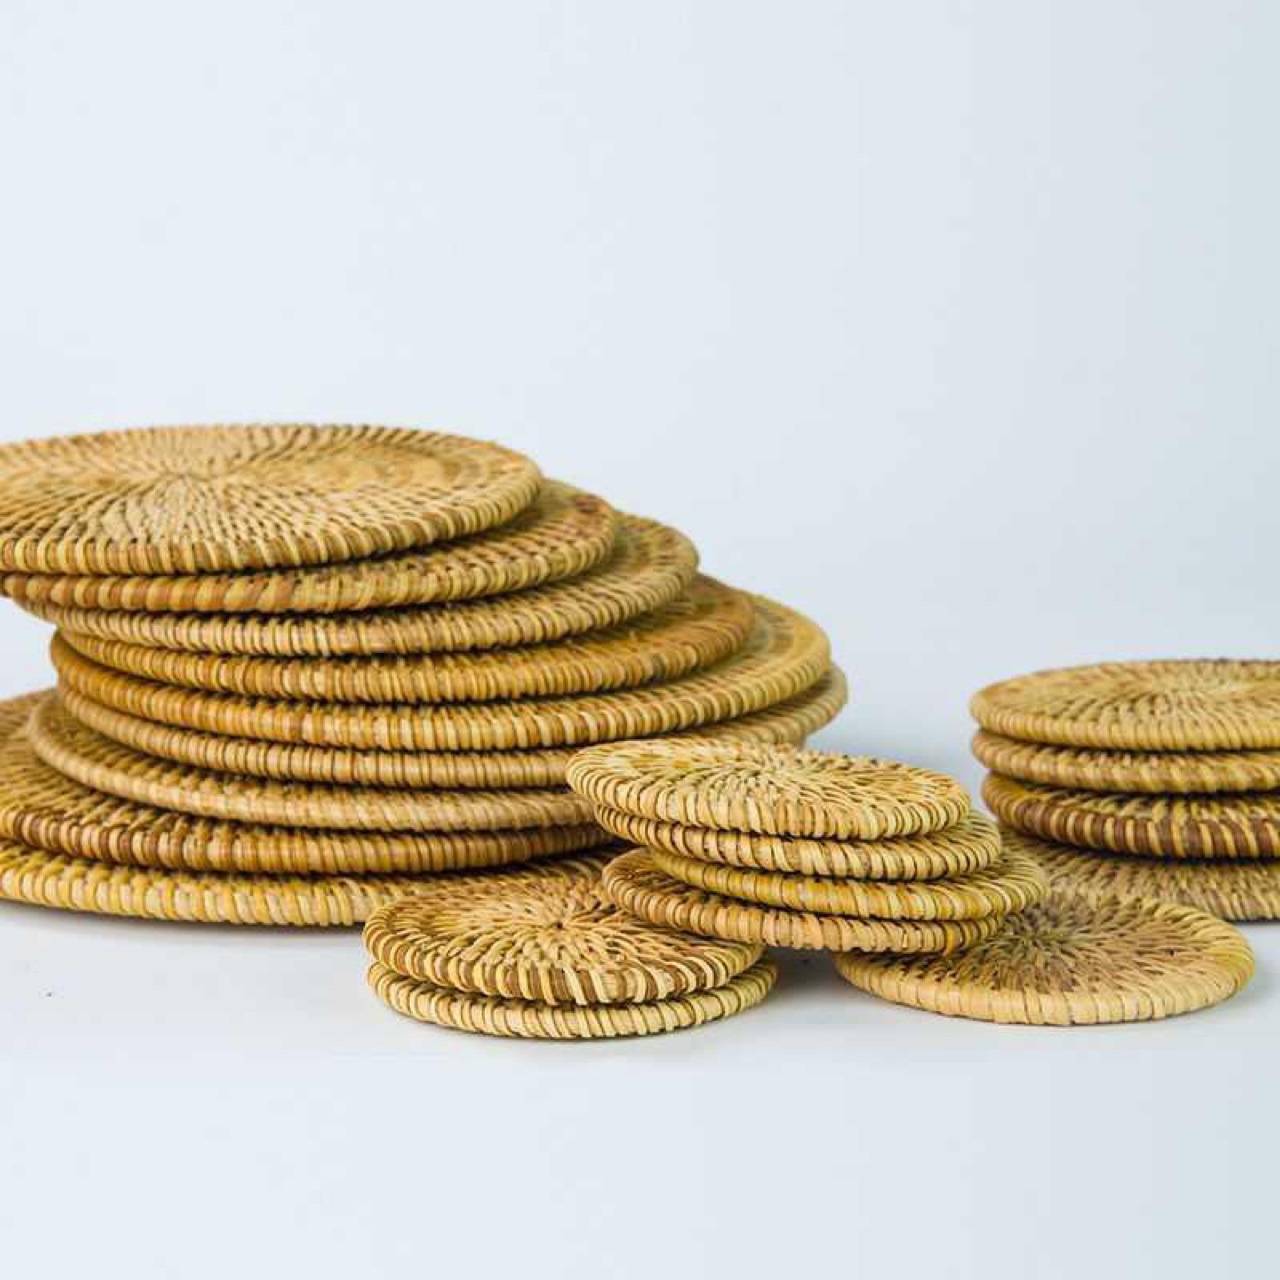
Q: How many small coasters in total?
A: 11